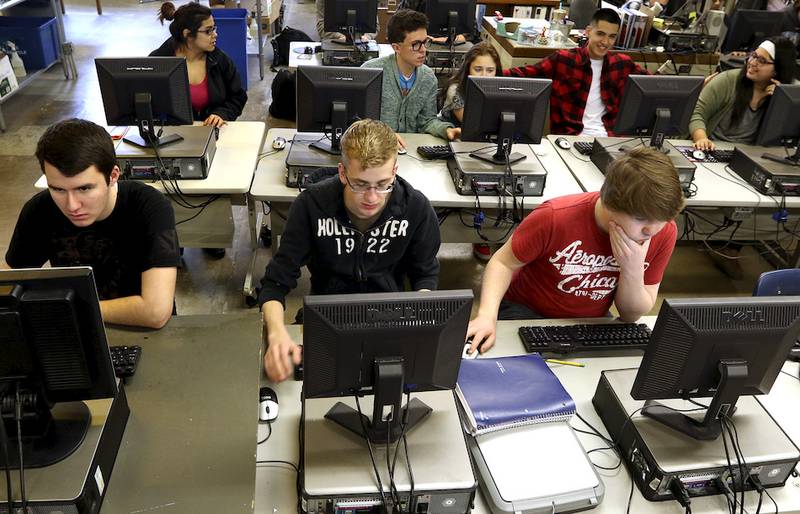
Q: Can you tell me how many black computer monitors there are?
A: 11